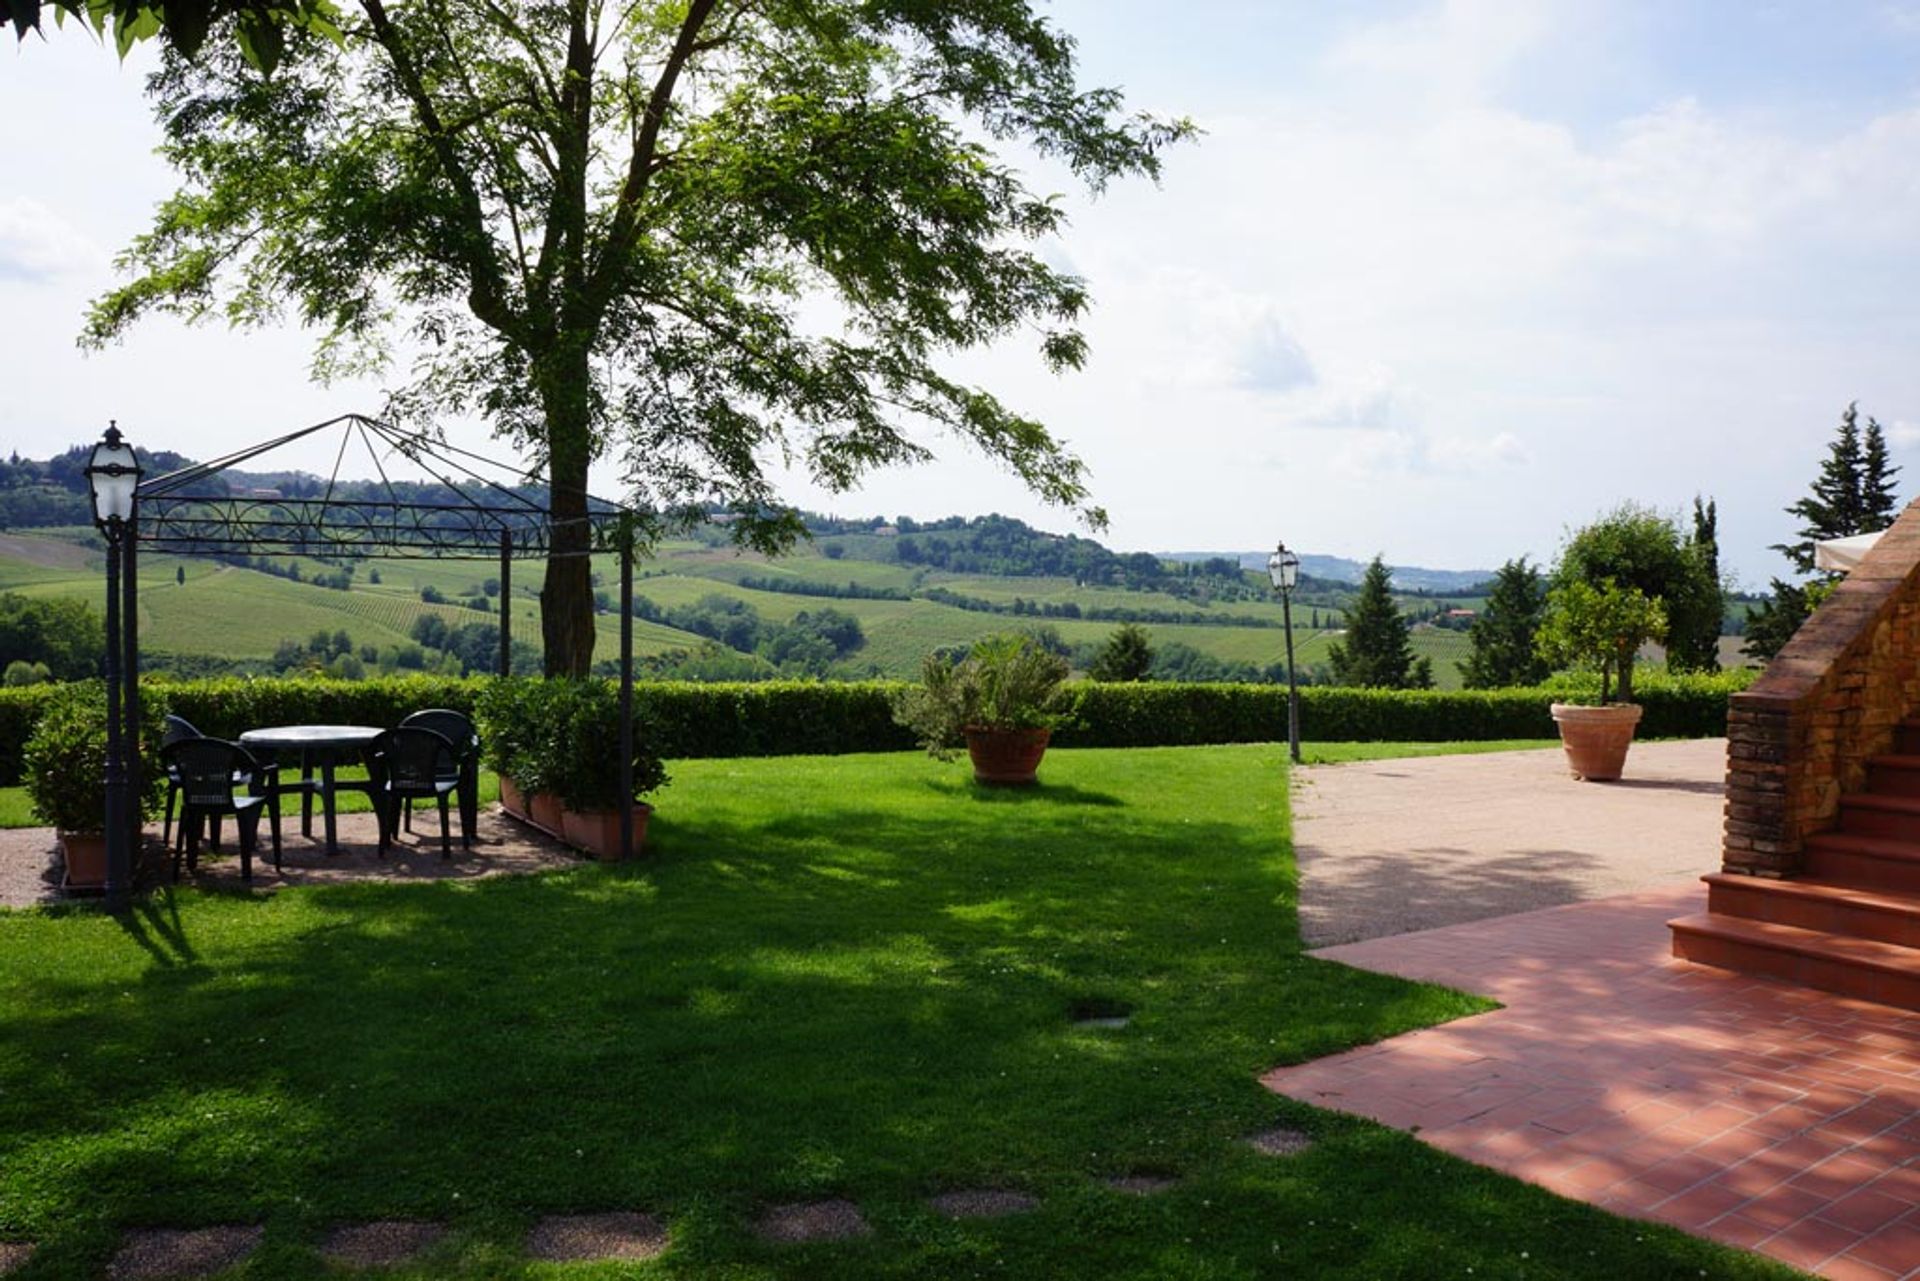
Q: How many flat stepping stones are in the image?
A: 8